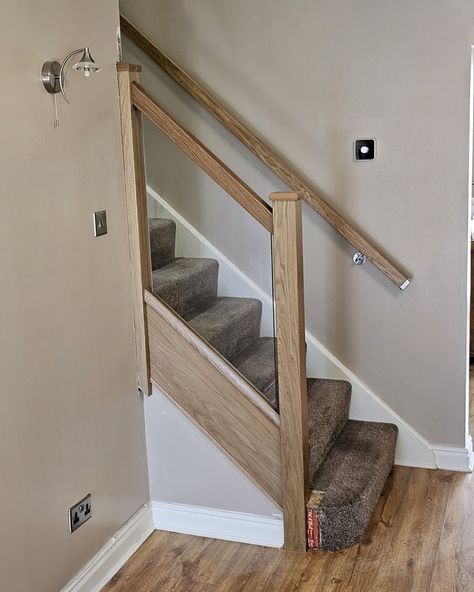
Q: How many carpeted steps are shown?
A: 6